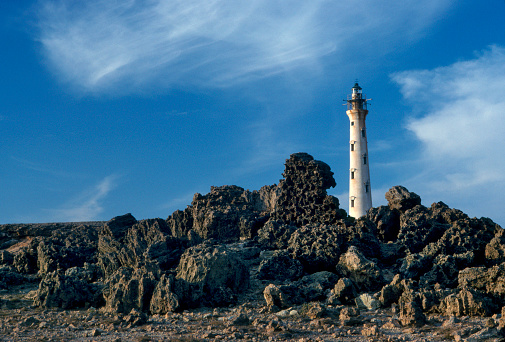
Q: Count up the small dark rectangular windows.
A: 7